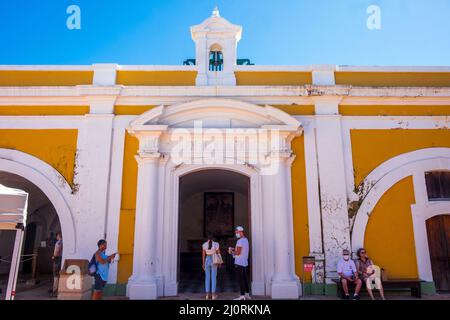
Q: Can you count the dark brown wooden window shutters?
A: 1